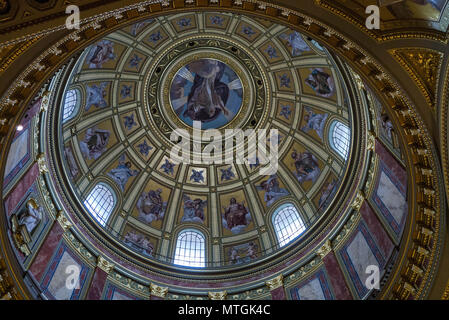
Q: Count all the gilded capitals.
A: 11